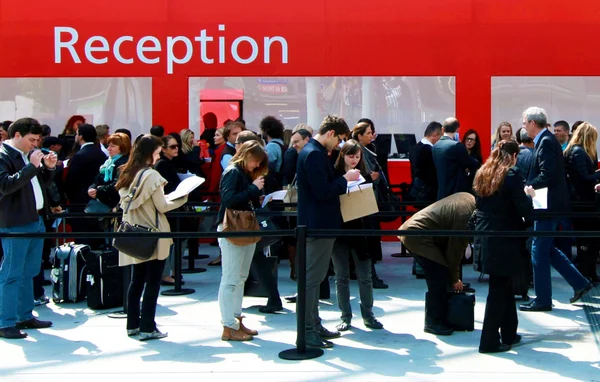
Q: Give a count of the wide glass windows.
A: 3